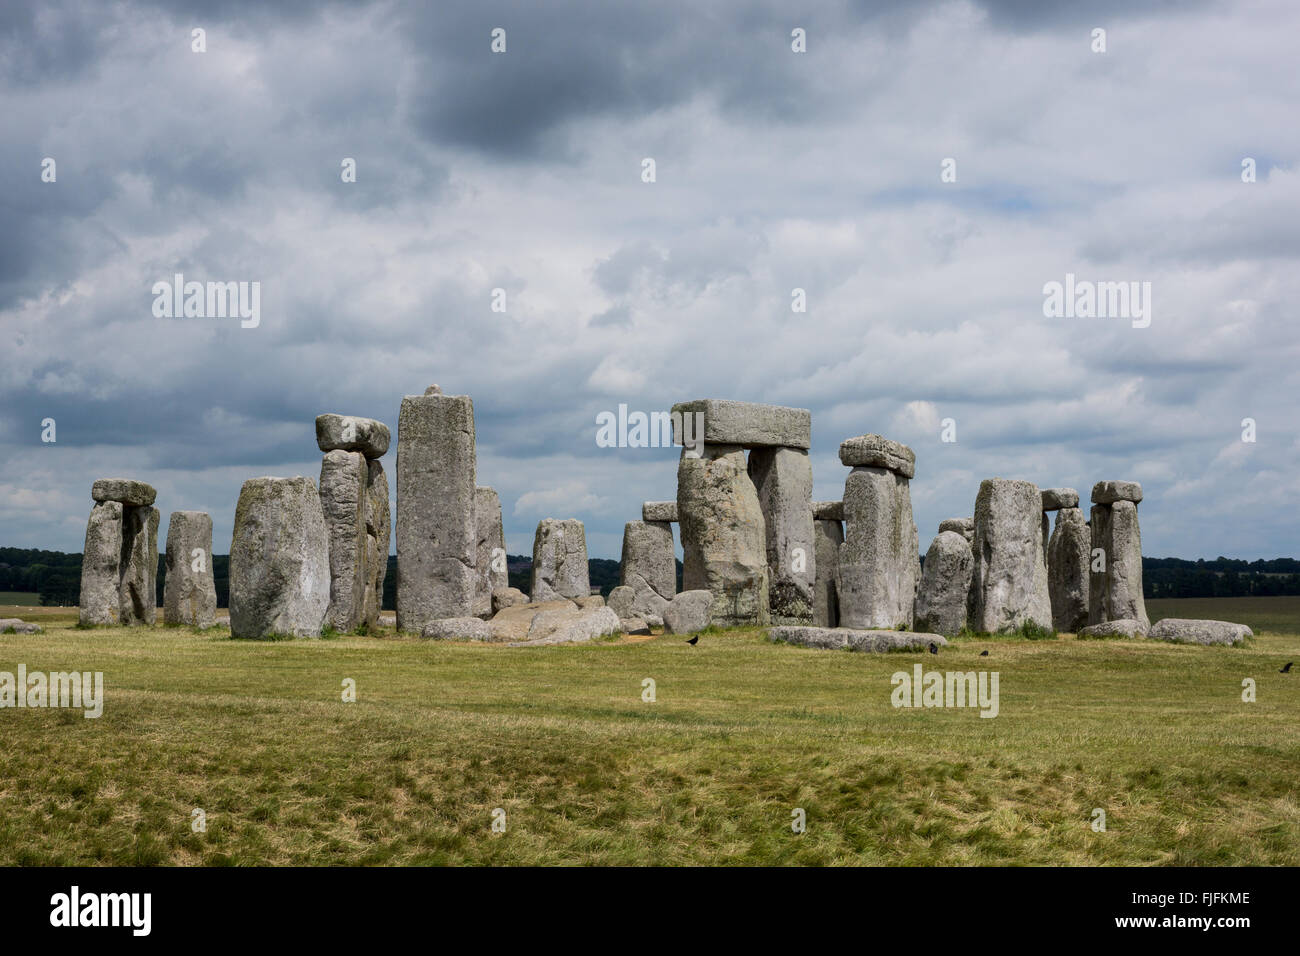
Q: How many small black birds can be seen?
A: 4